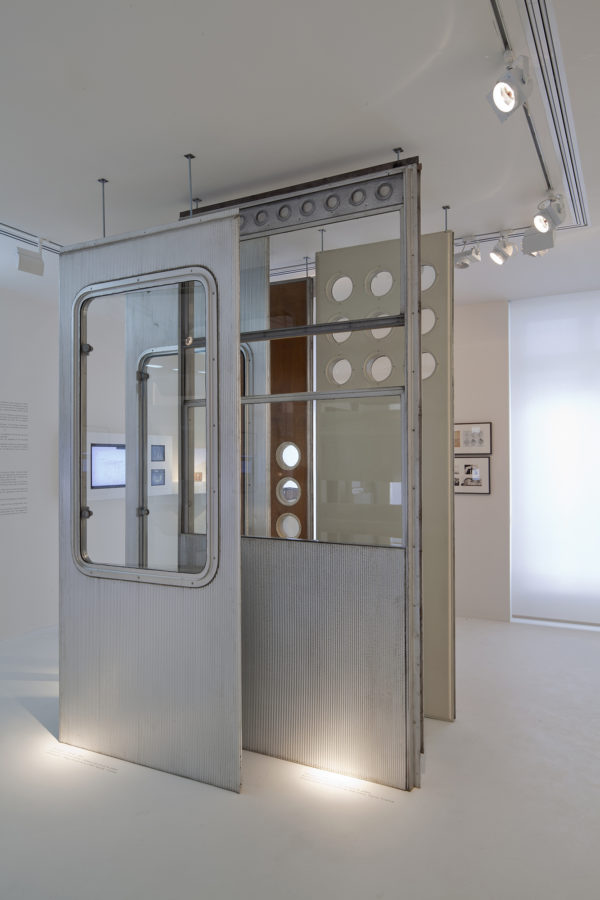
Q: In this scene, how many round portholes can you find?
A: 12